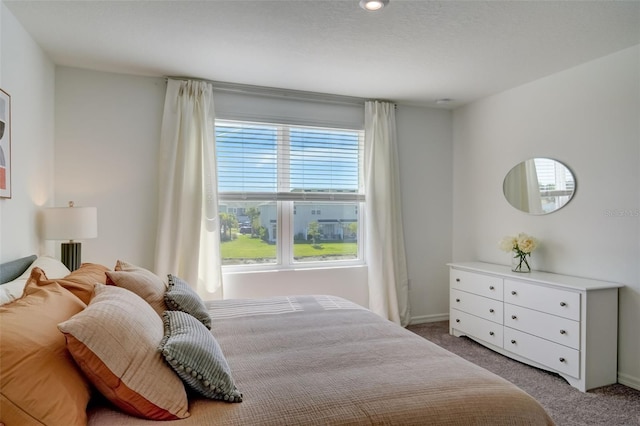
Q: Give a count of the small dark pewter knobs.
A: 12